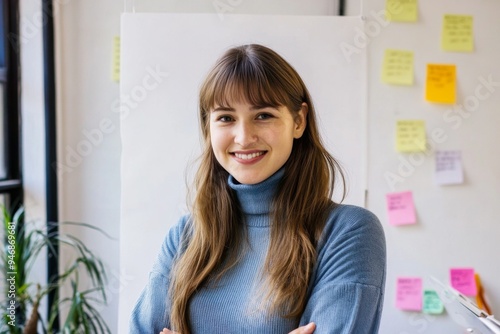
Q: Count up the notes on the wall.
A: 11